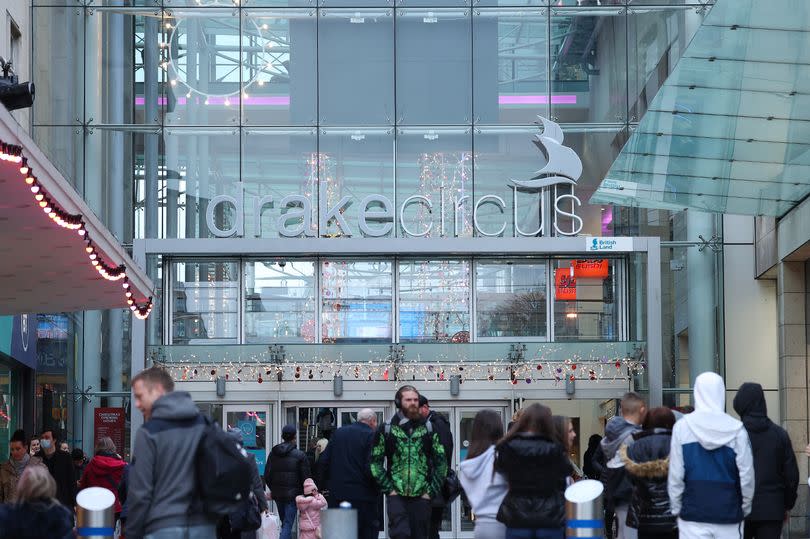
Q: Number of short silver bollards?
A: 3